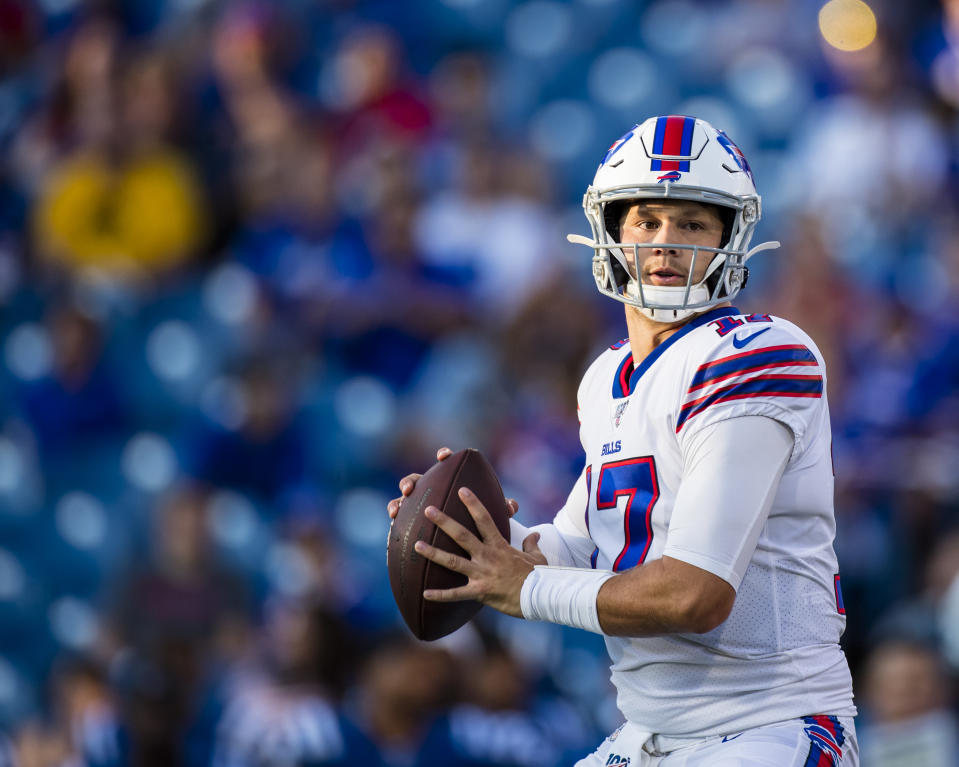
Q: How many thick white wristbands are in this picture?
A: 1